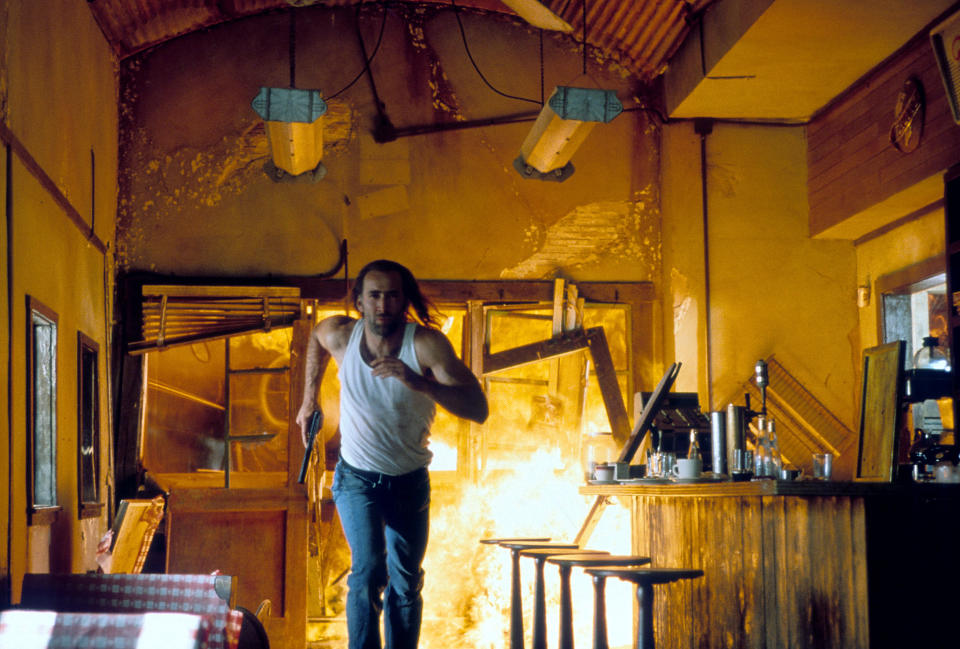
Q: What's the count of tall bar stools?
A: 5